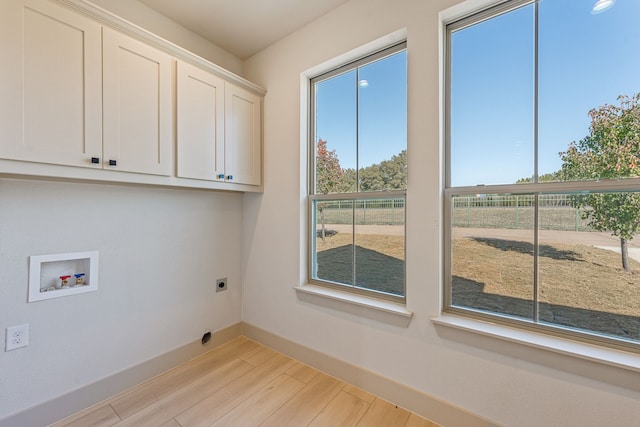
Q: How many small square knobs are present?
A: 4